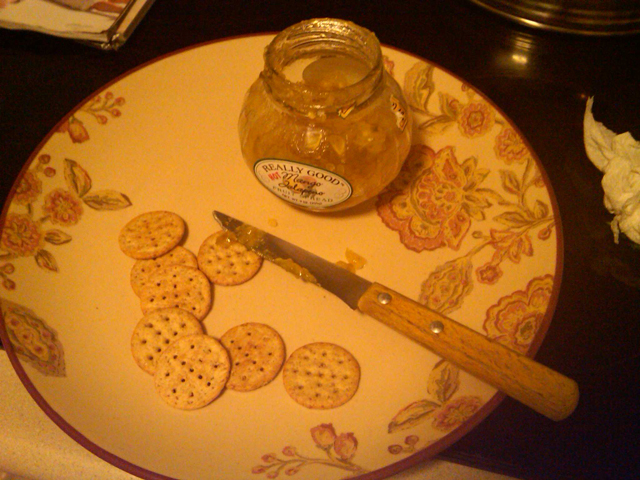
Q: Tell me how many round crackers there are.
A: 8